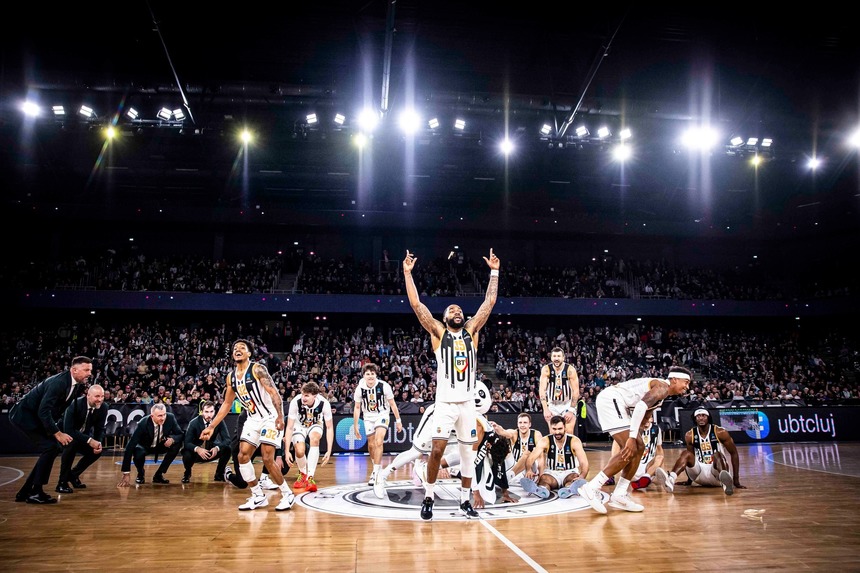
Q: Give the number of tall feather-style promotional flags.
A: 0